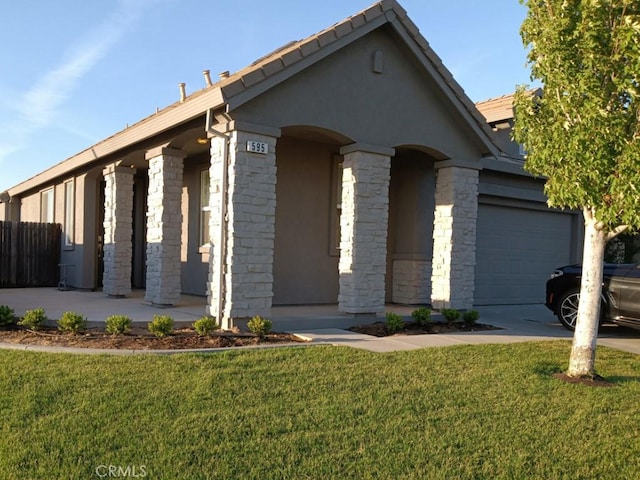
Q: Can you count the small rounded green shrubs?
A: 11